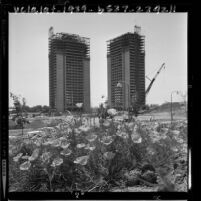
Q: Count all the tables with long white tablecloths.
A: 0